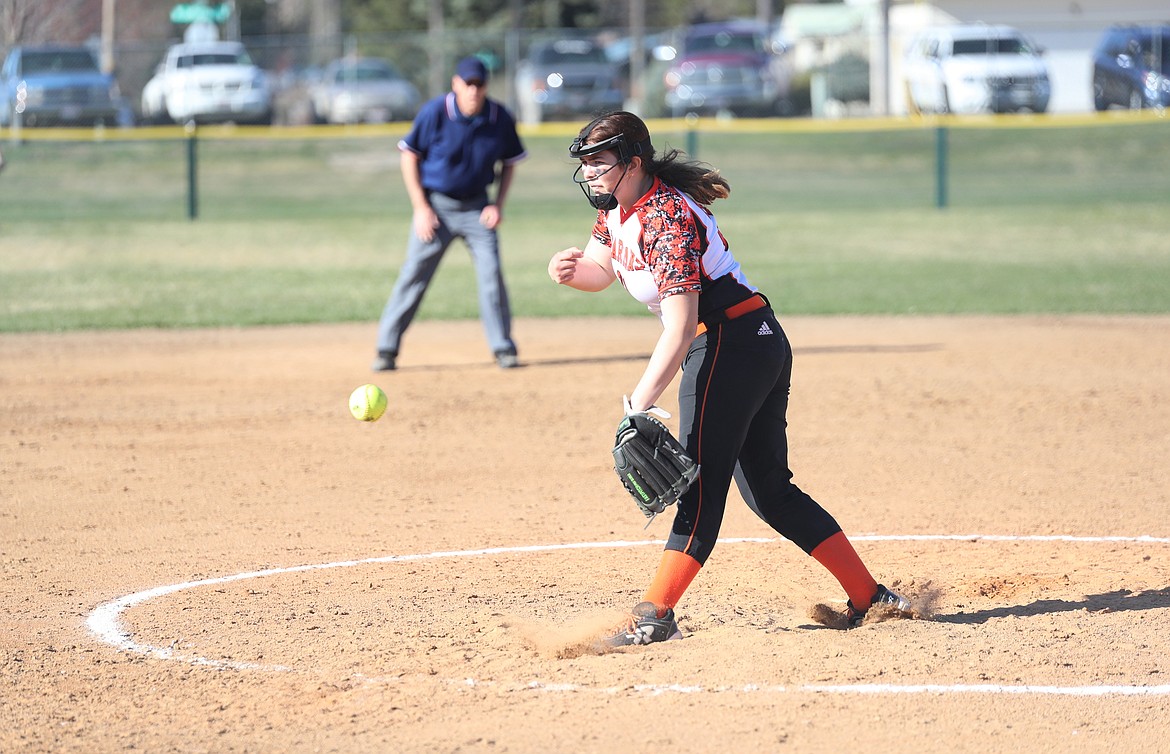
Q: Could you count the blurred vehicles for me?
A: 7